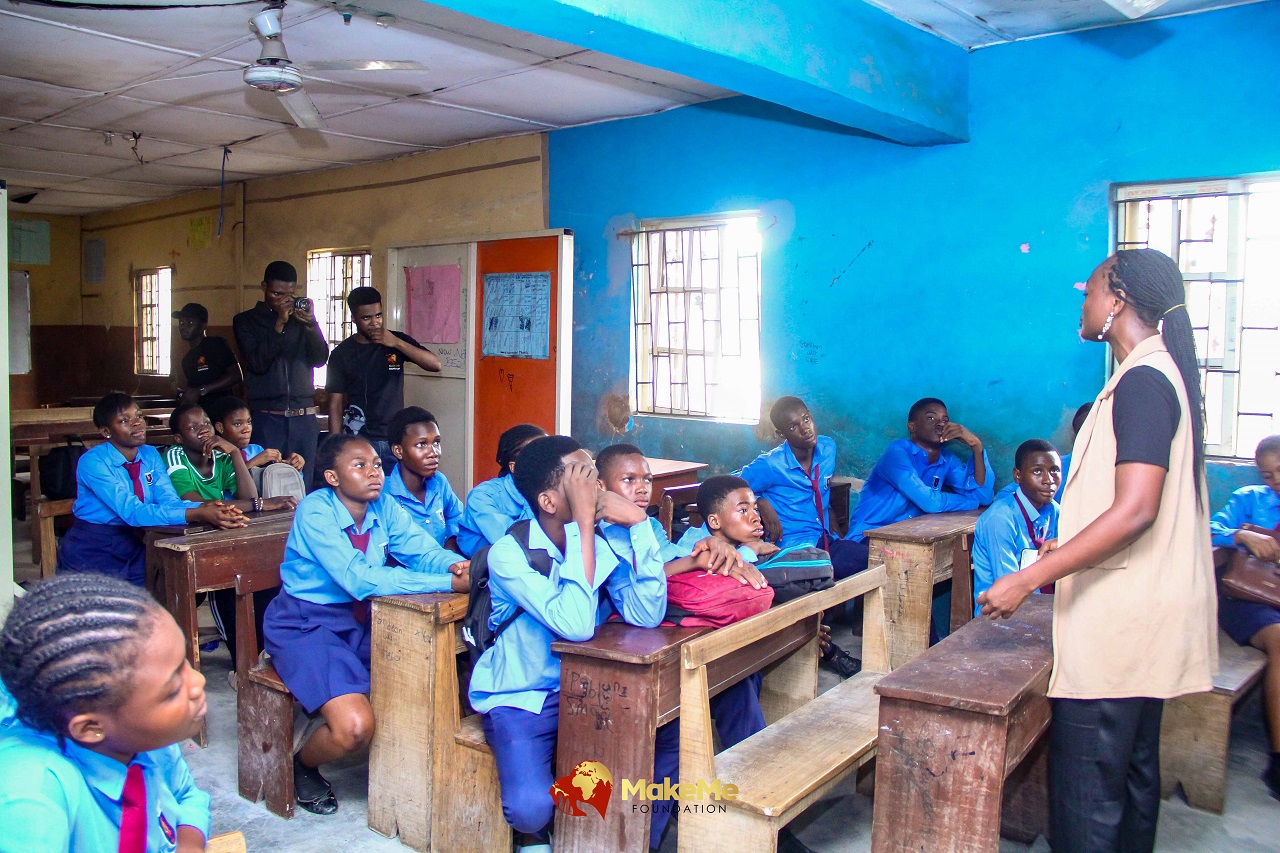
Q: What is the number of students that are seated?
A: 15